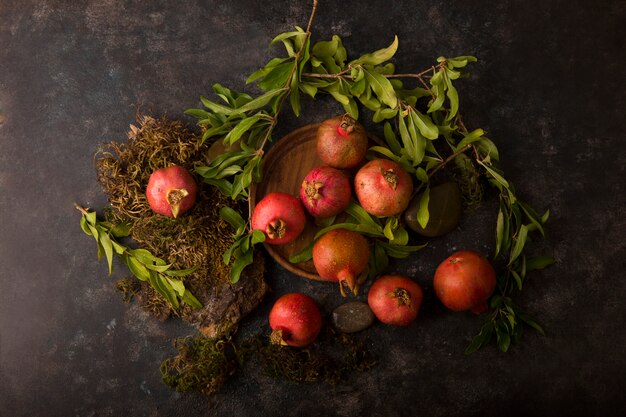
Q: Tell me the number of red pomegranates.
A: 9